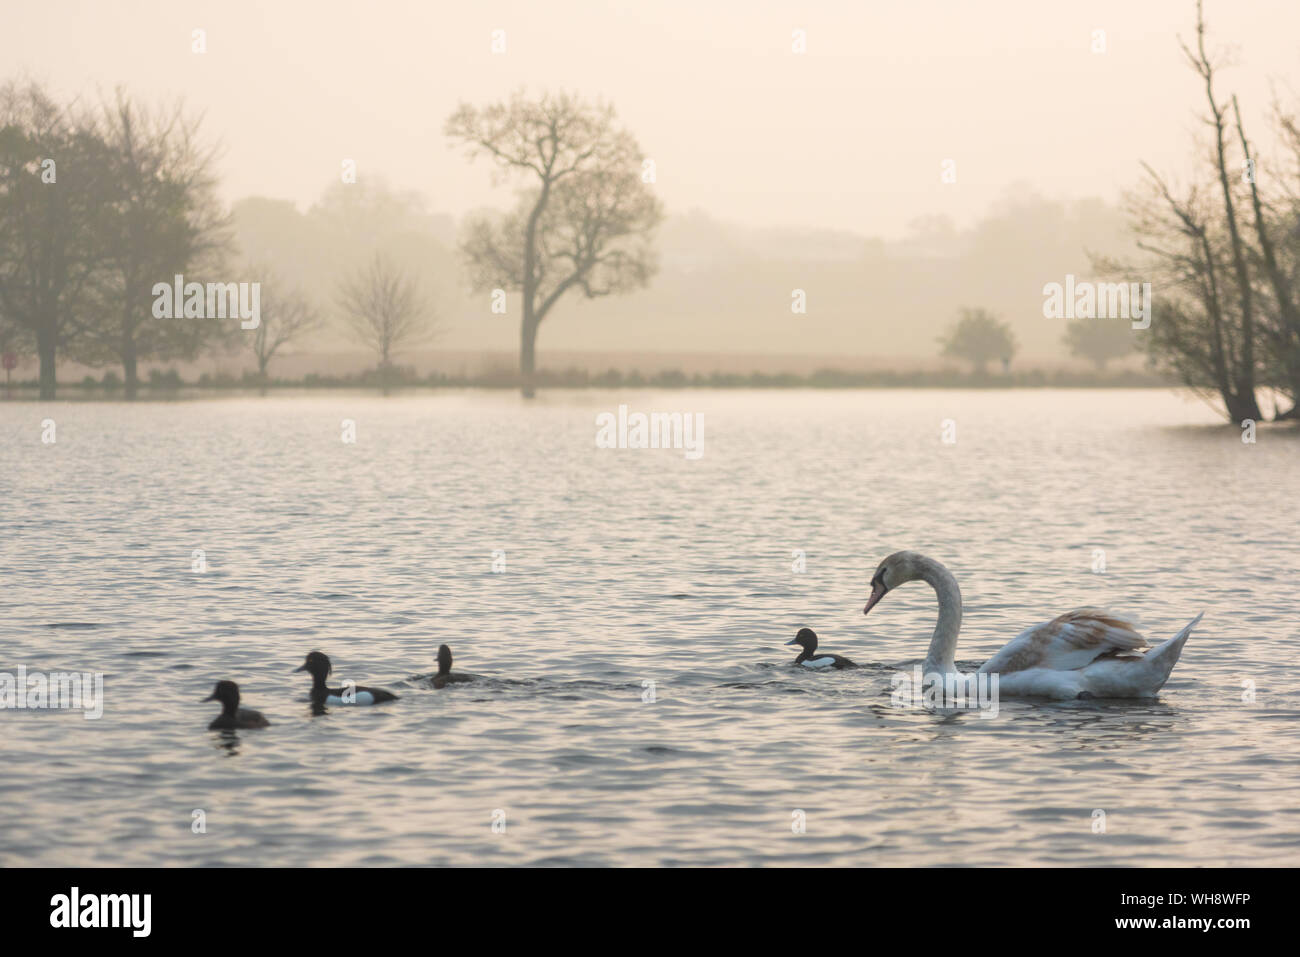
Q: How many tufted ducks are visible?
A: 4